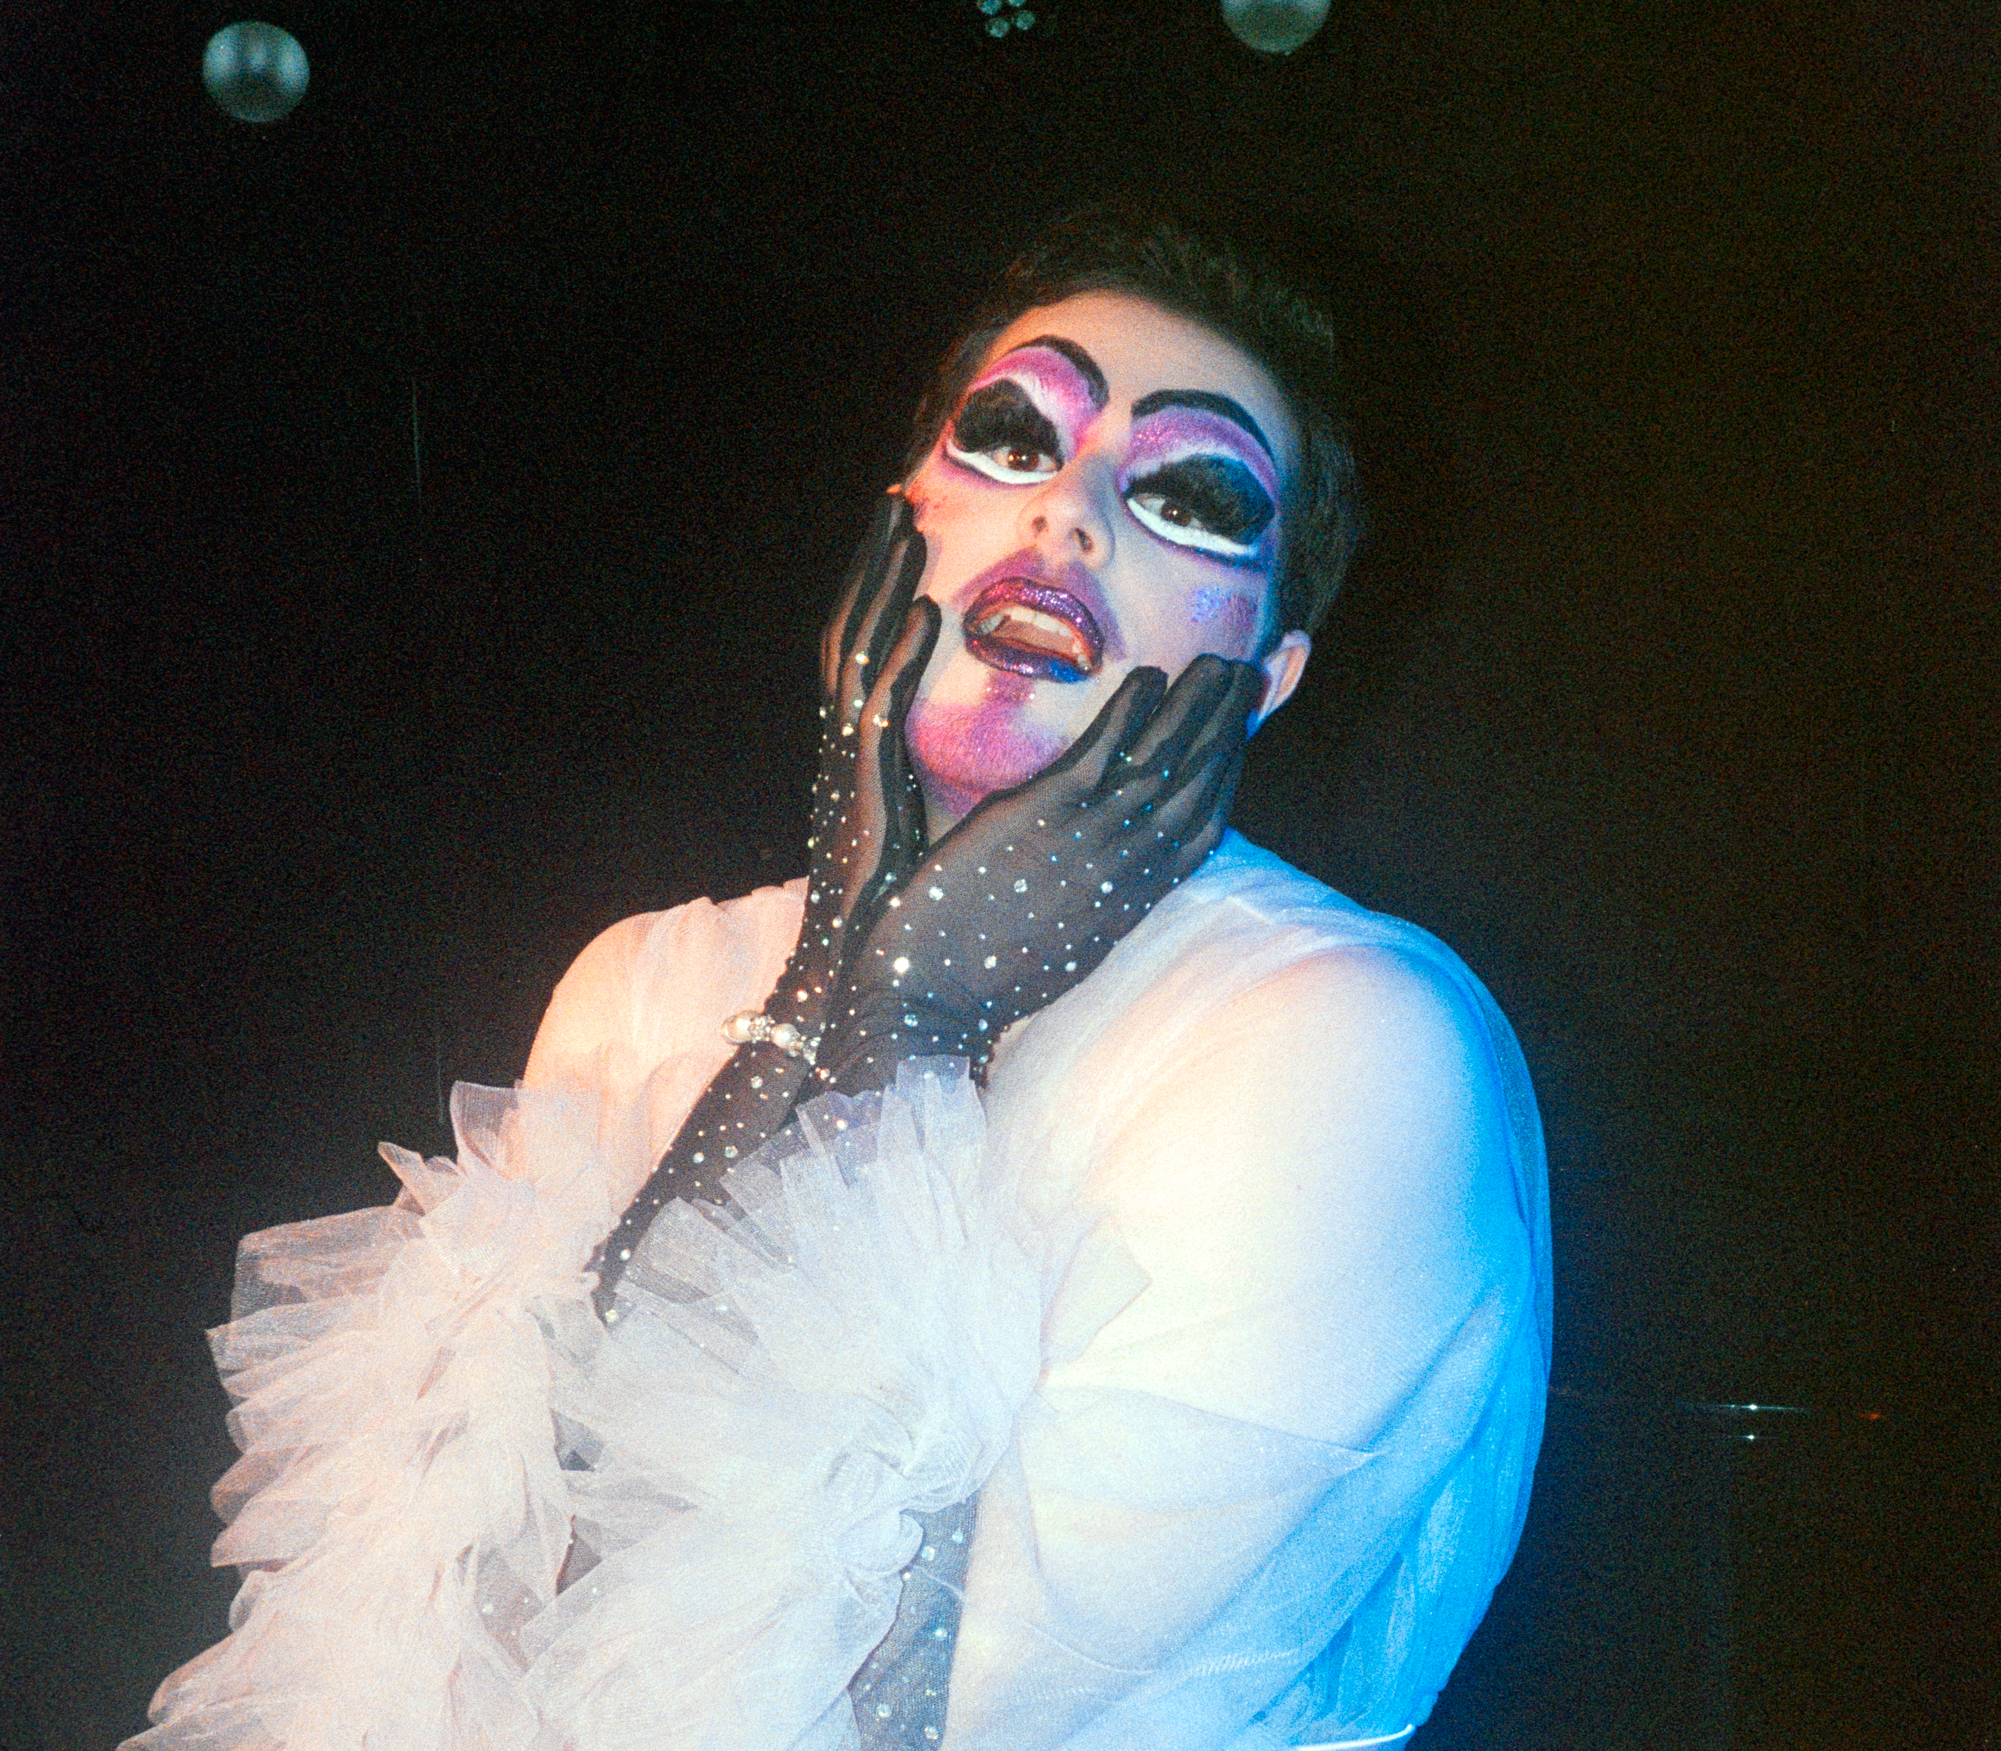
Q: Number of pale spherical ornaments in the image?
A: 2